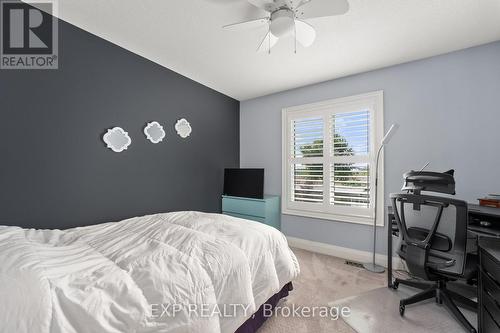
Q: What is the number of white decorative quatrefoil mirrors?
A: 3